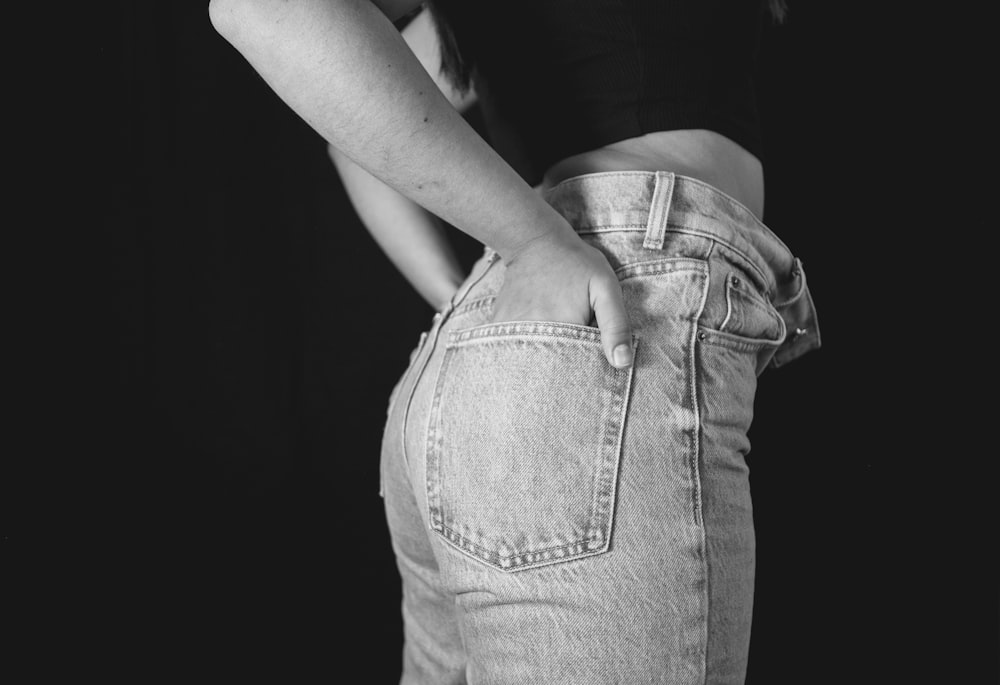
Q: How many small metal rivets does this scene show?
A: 2